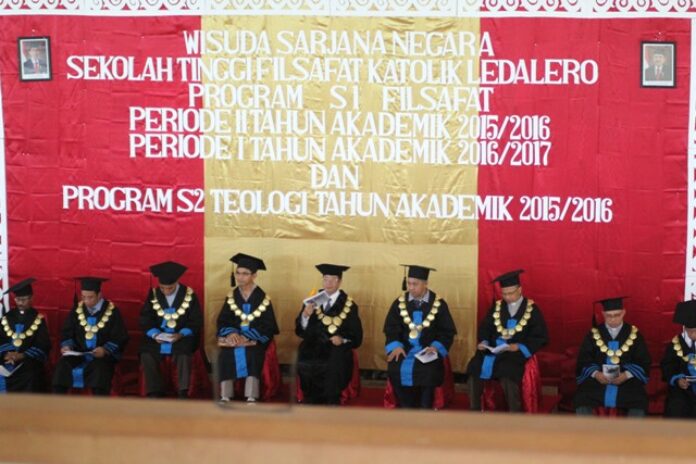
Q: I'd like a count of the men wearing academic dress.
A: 9